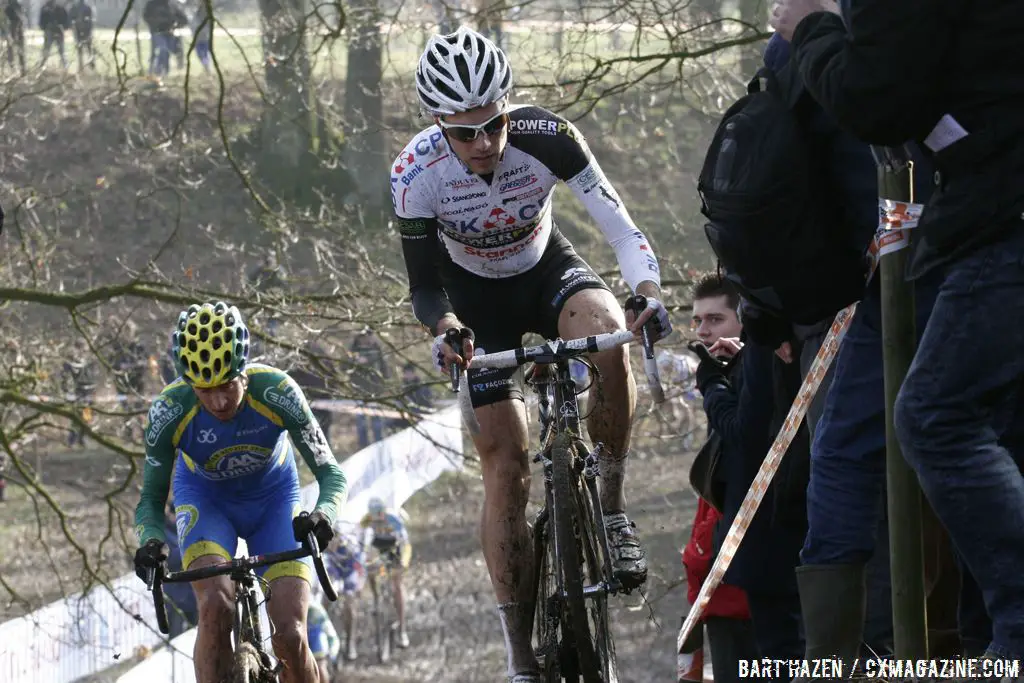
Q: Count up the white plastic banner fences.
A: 2